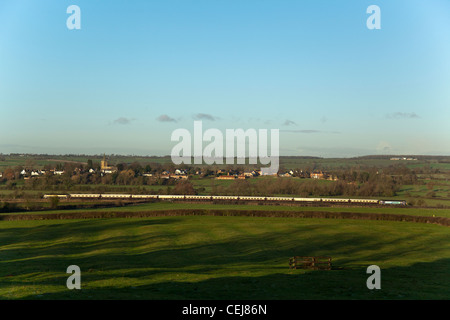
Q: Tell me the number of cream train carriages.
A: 11